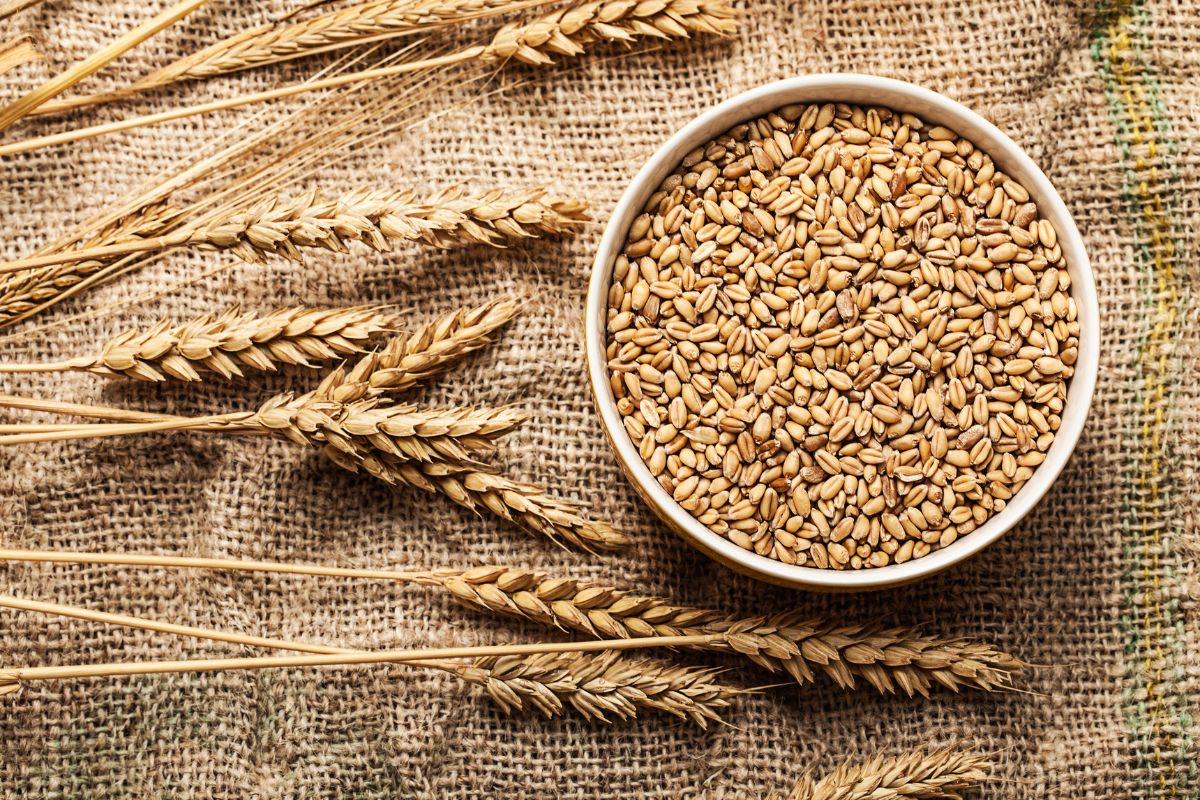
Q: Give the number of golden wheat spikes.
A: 12